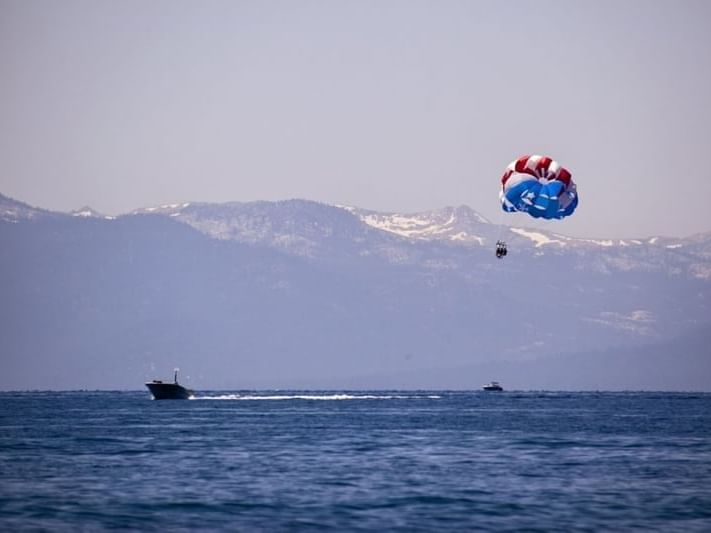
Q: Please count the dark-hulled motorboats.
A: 2